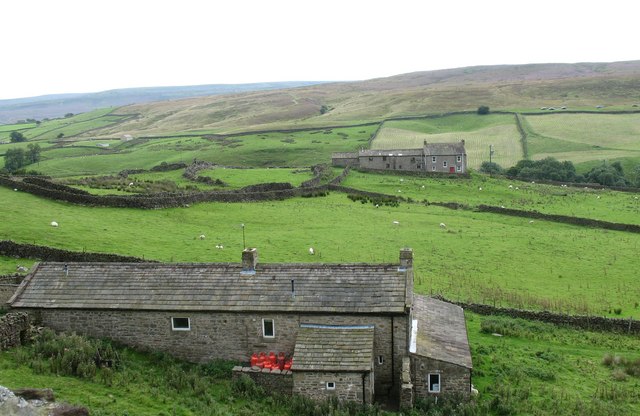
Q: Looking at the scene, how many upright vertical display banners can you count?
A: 0